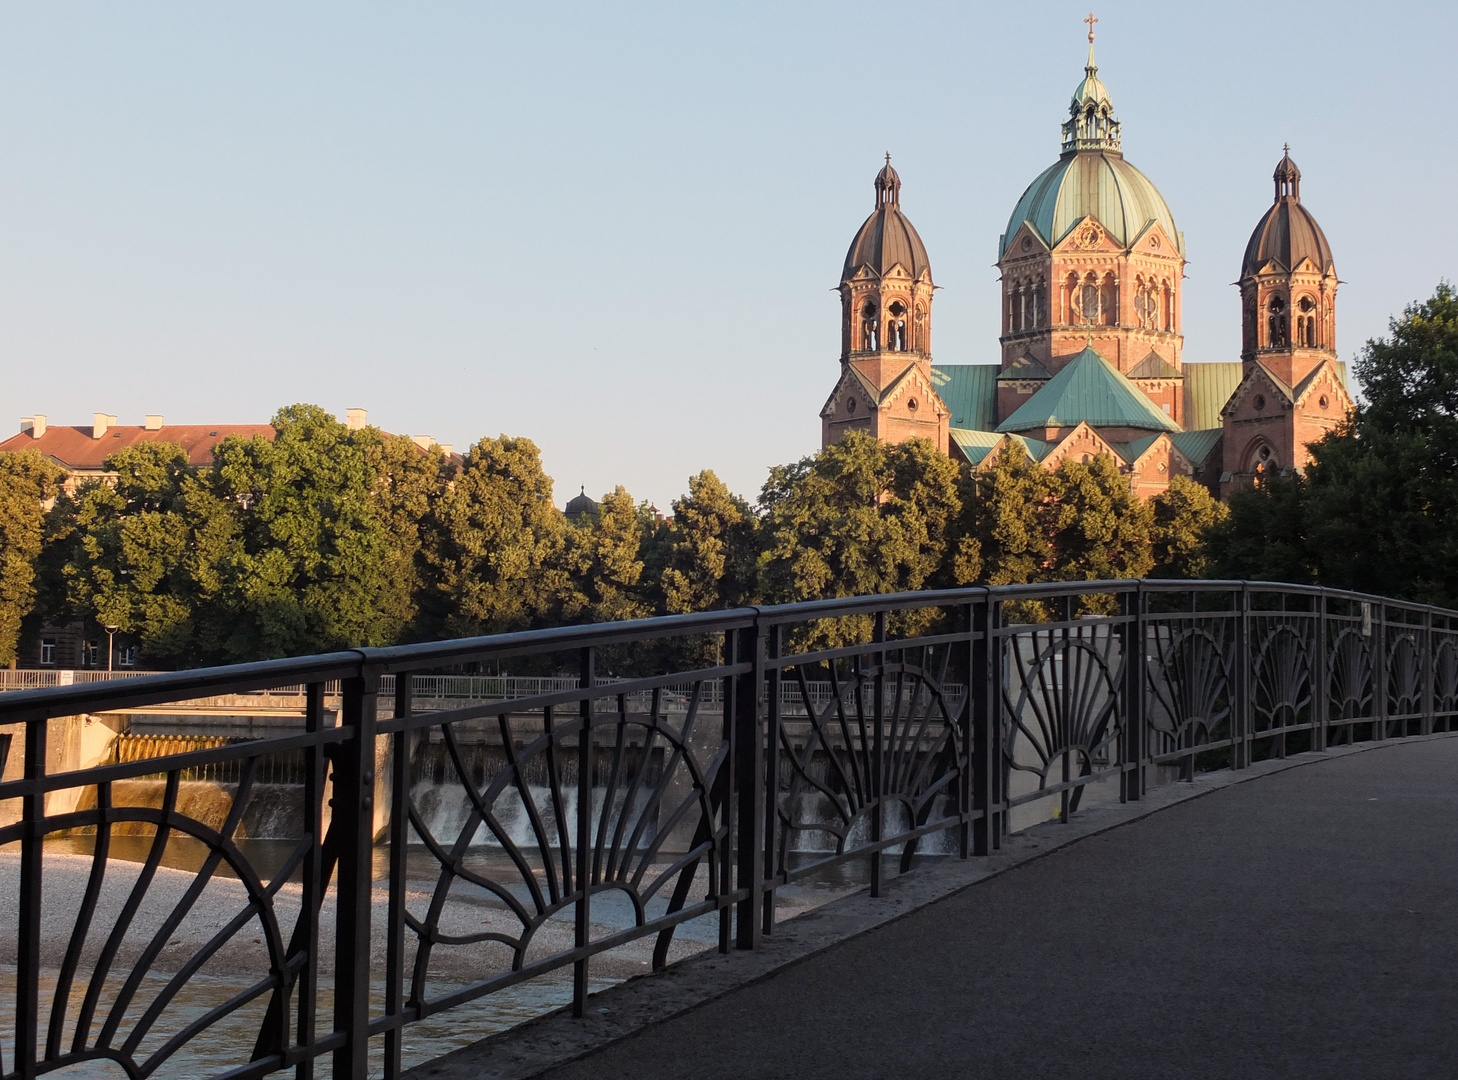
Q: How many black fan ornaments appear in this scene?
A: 9